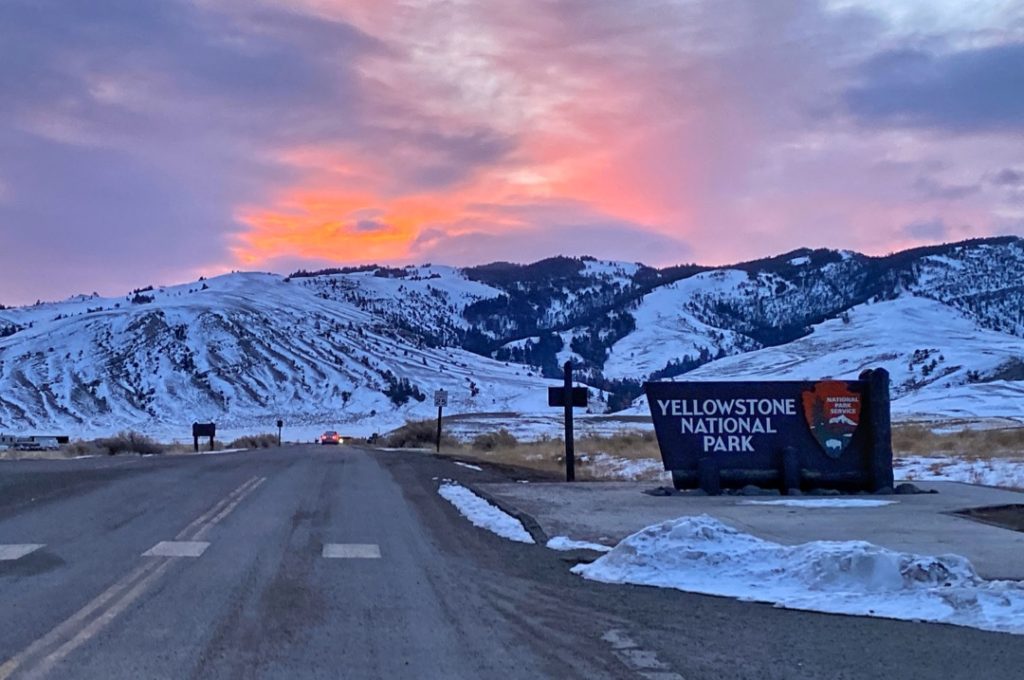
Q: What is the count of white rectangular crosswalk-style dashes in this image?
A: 3